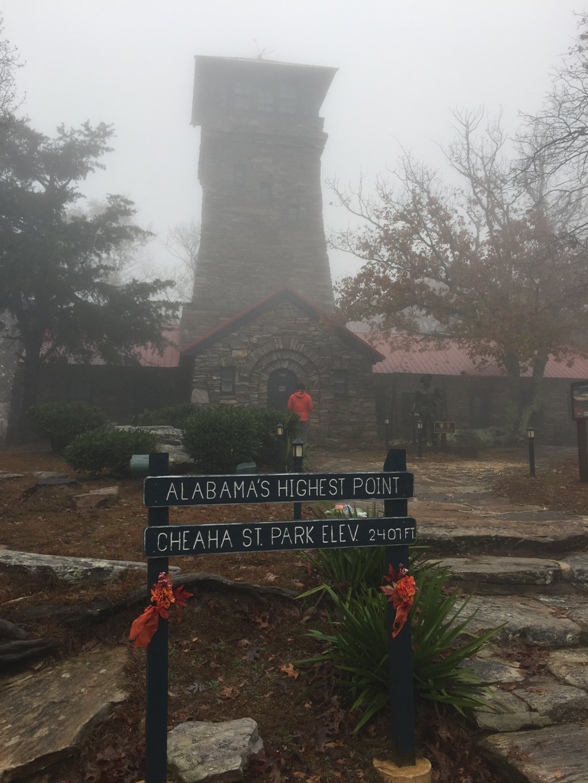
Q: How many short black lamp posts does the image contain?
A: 5